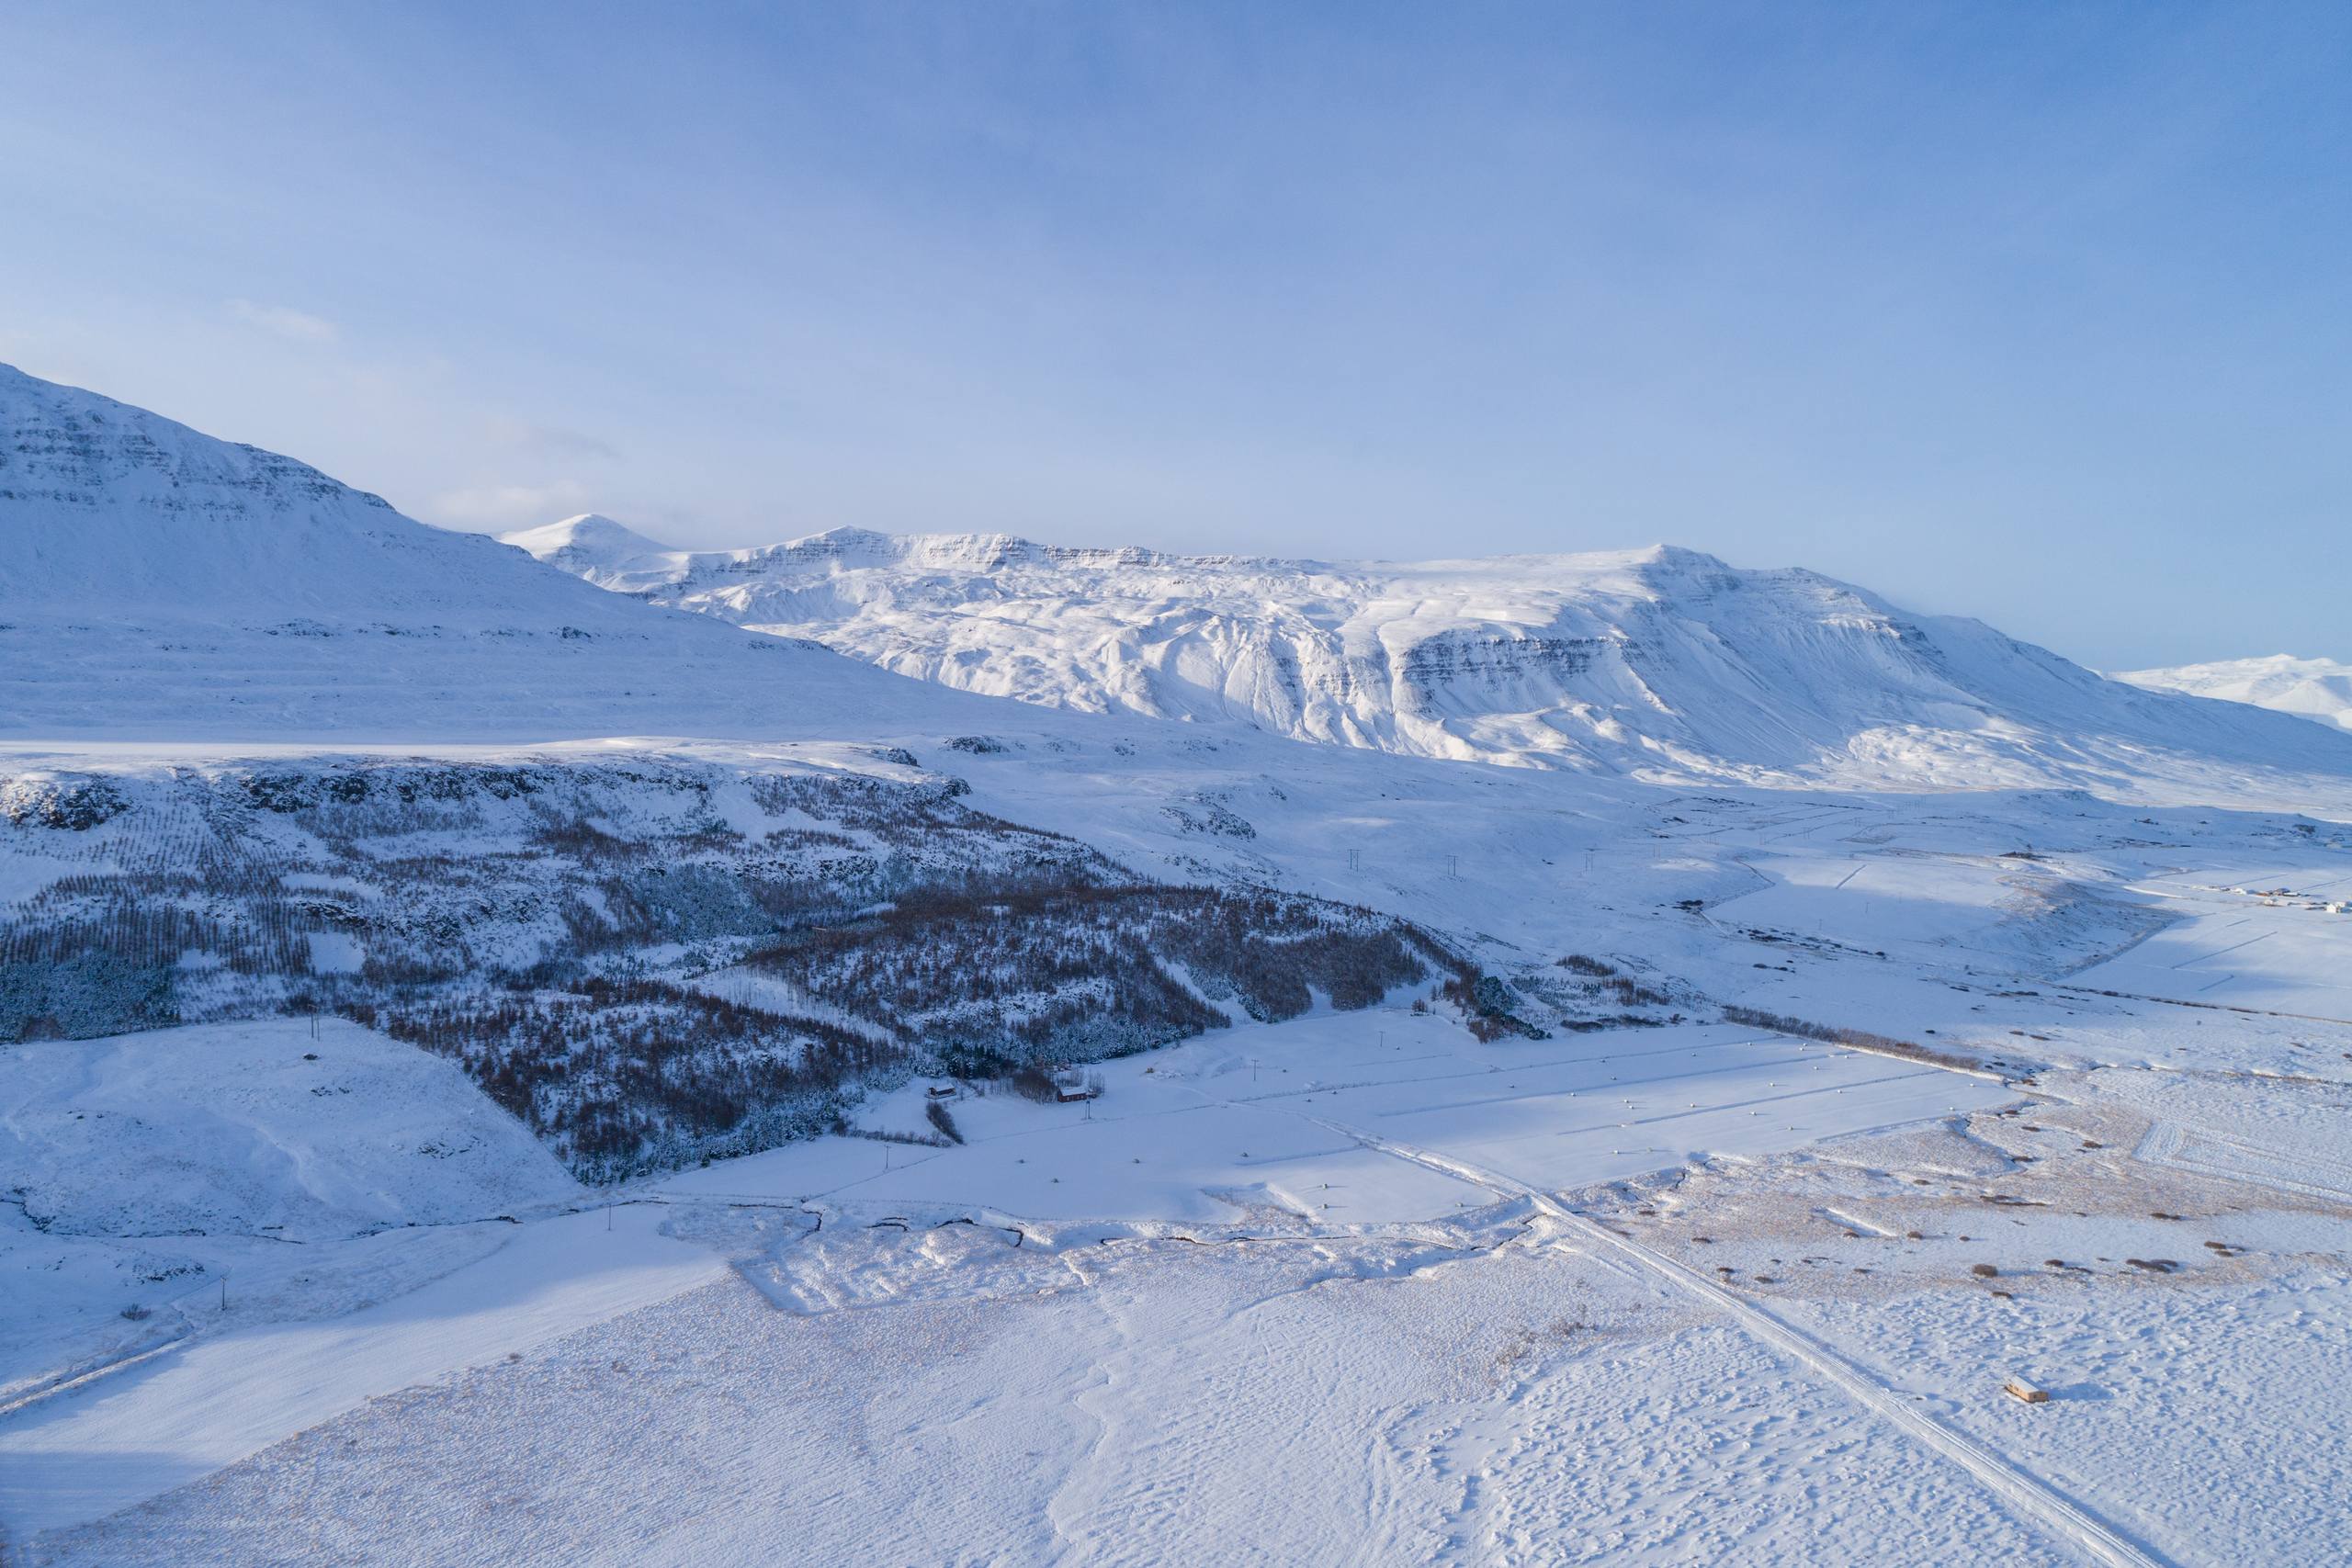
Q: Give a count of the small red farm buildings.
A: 2